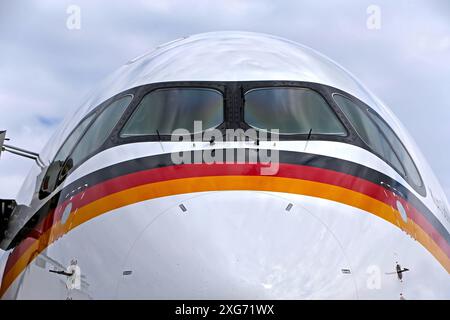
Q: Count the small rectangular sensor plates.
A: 4